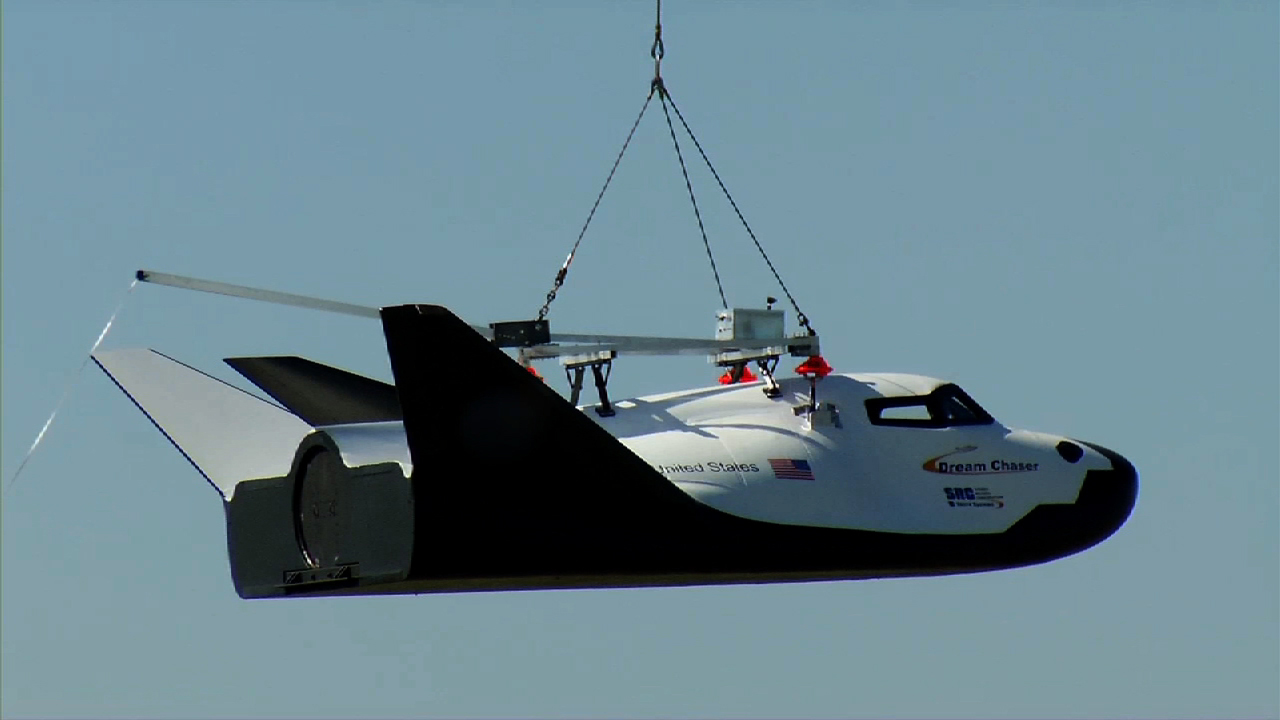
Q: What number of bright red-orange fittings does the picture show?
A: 3